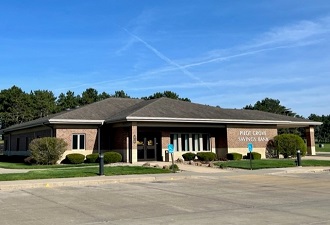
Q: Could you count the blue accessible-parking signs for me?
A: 2